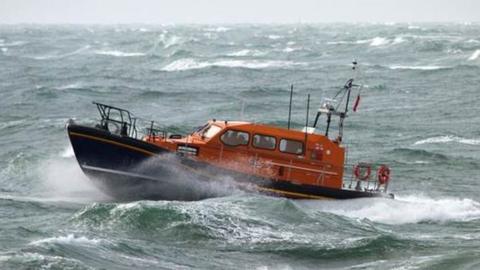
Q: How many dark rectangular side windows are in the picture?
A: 3